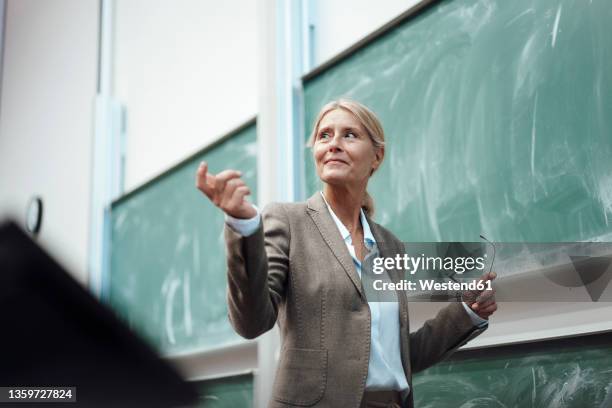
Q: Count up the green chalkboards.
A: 4